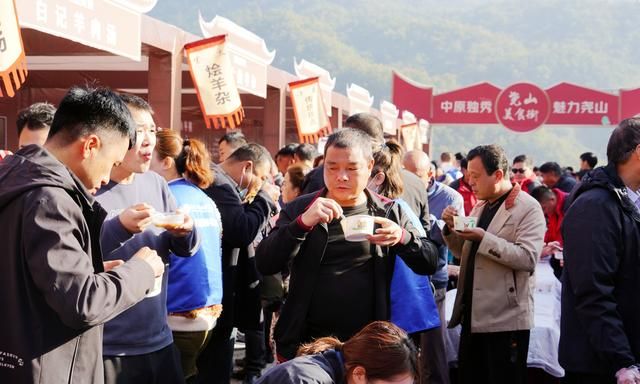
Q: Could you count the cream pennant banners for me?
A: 4